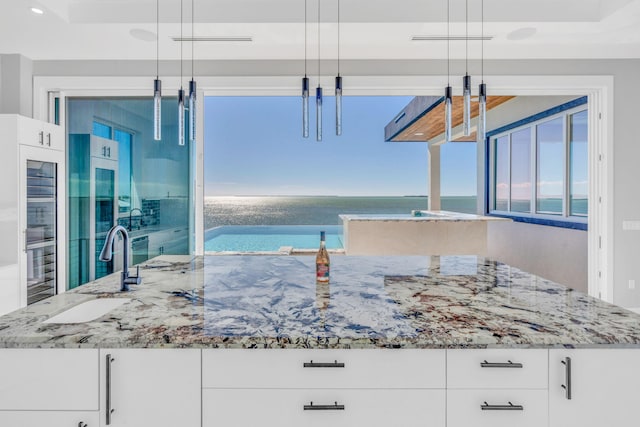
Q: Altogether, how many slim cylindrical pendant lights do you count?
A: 9